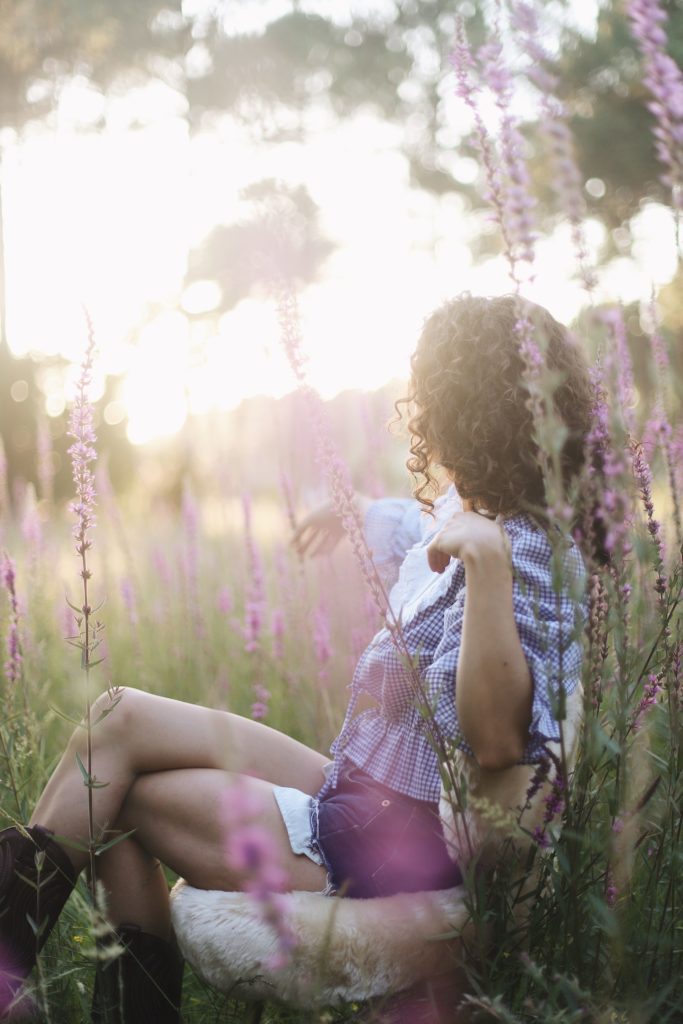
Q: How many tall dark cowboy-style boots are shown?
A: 2